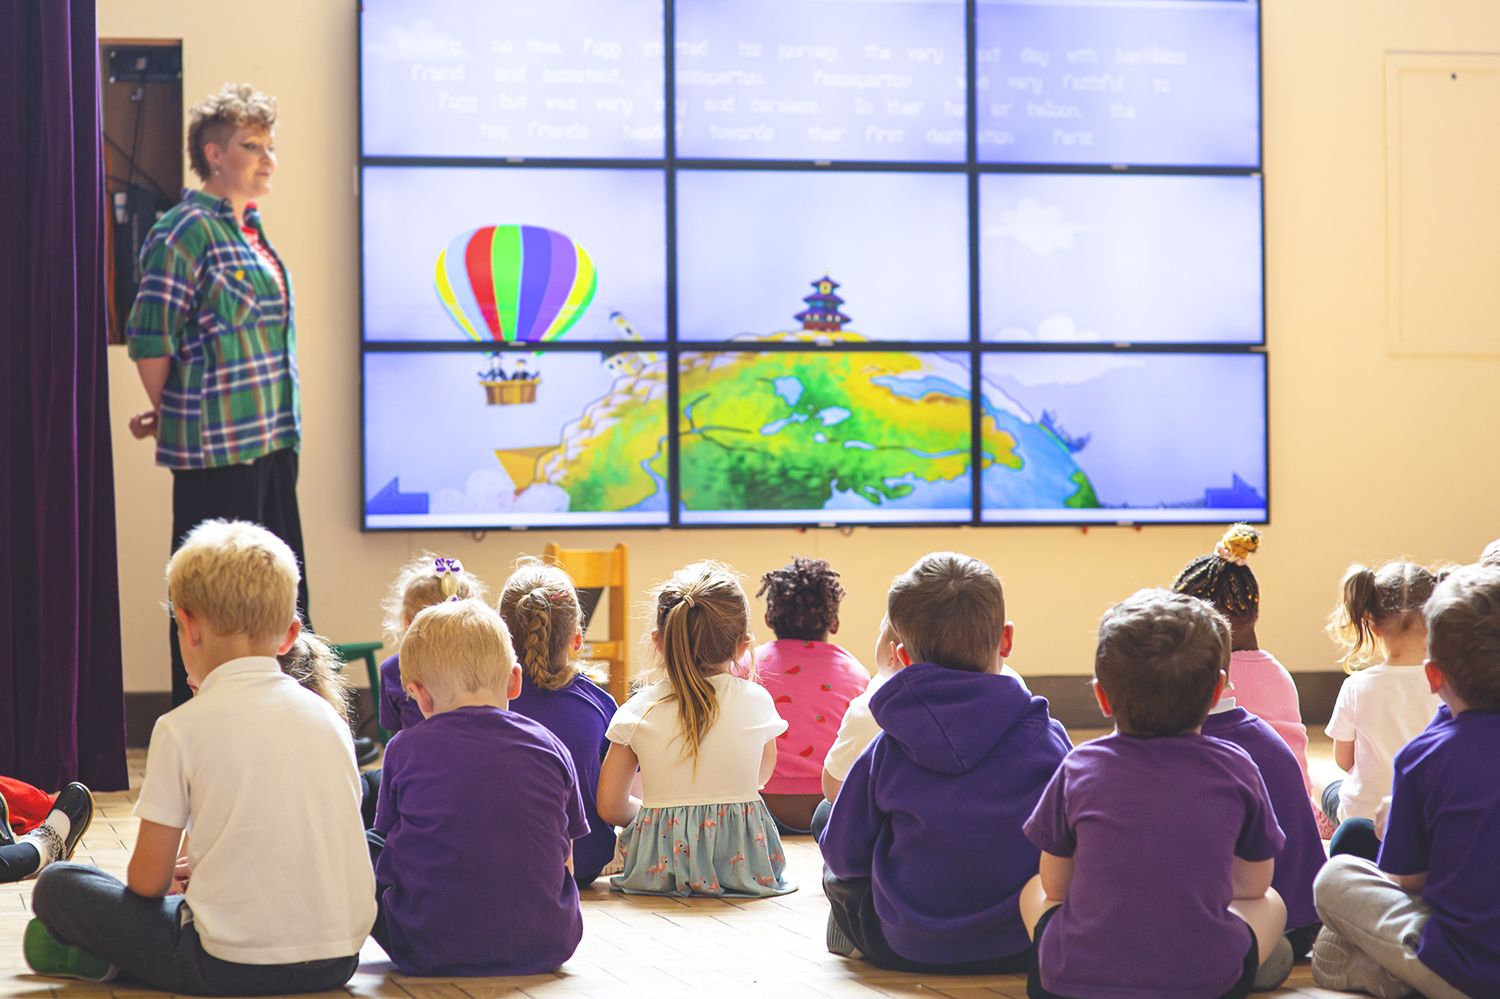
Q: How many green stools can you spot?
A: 1